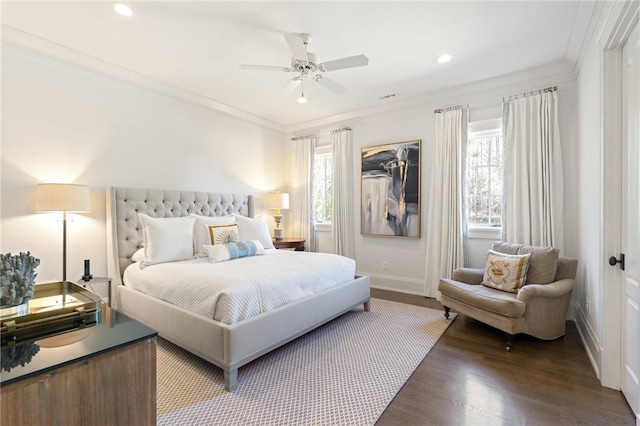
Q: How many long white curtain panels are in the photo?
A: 4